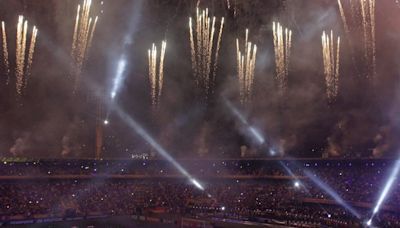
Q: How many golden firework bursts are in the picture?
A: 8